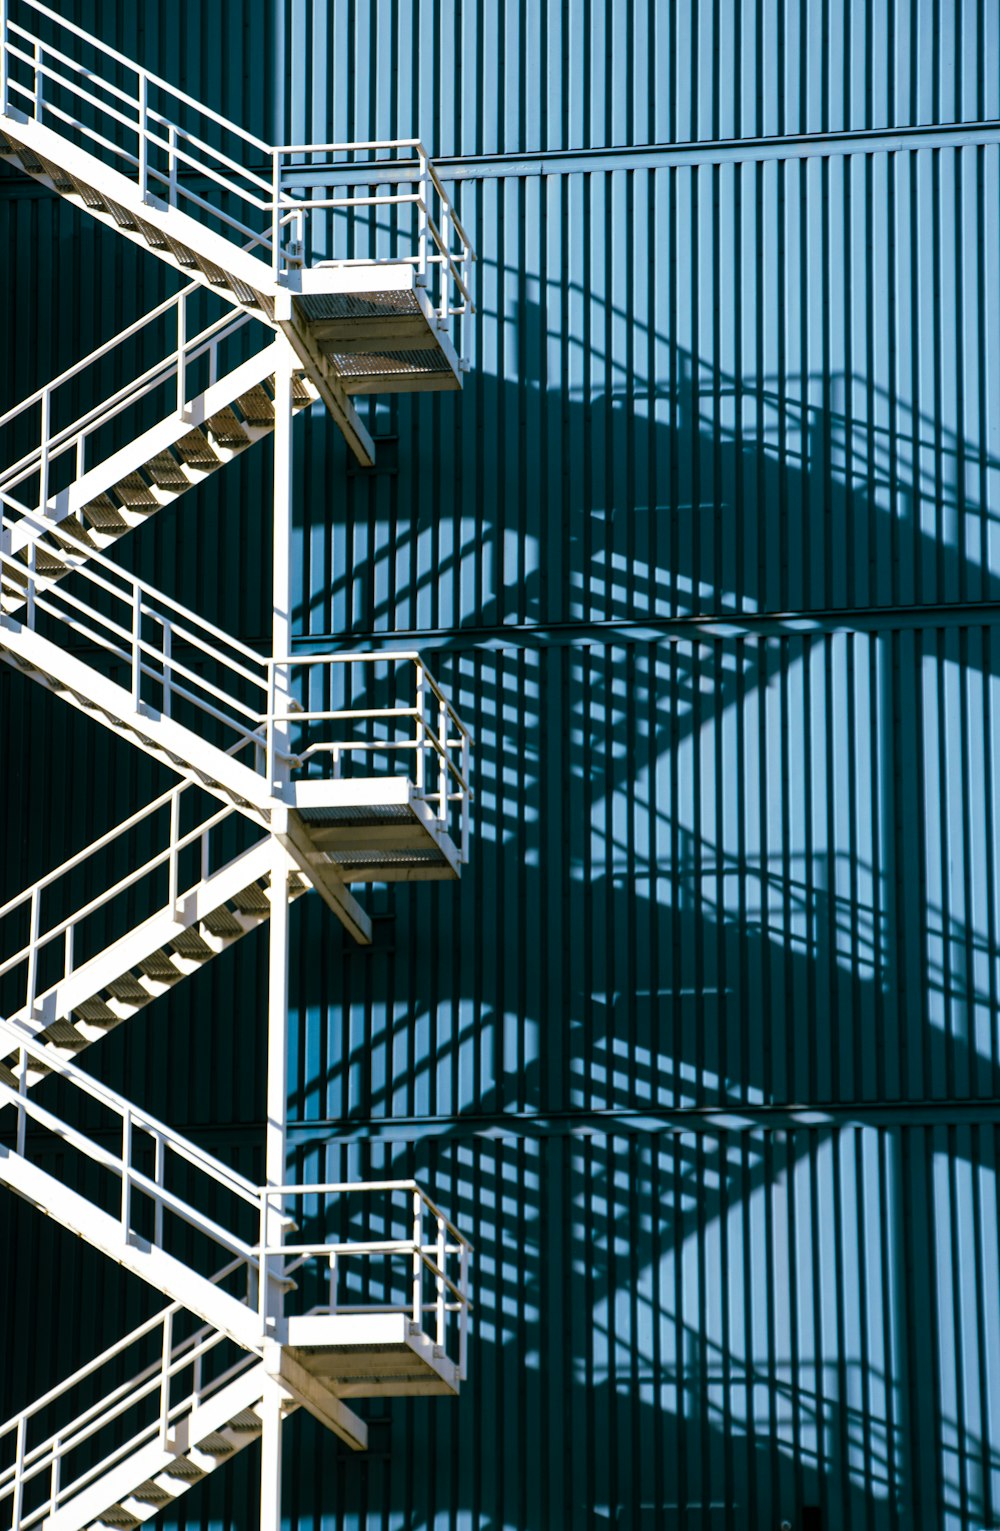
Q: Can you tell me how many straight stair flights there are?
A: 6